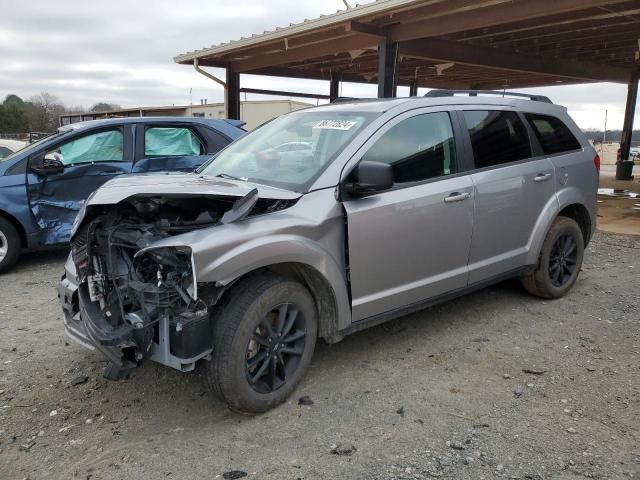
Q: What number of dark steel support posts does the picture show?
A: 5